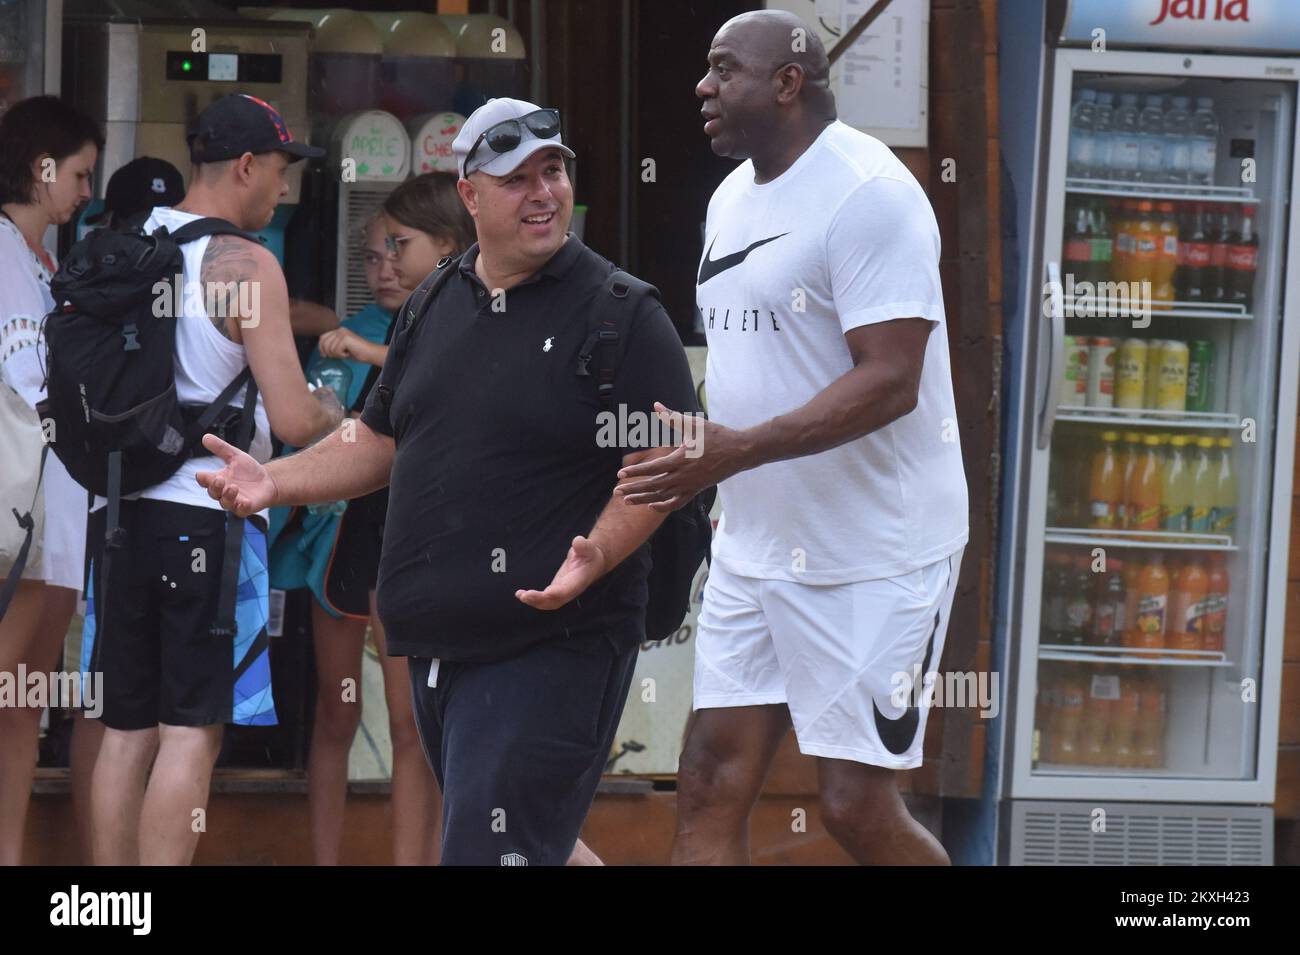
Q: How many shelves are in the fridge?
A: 5